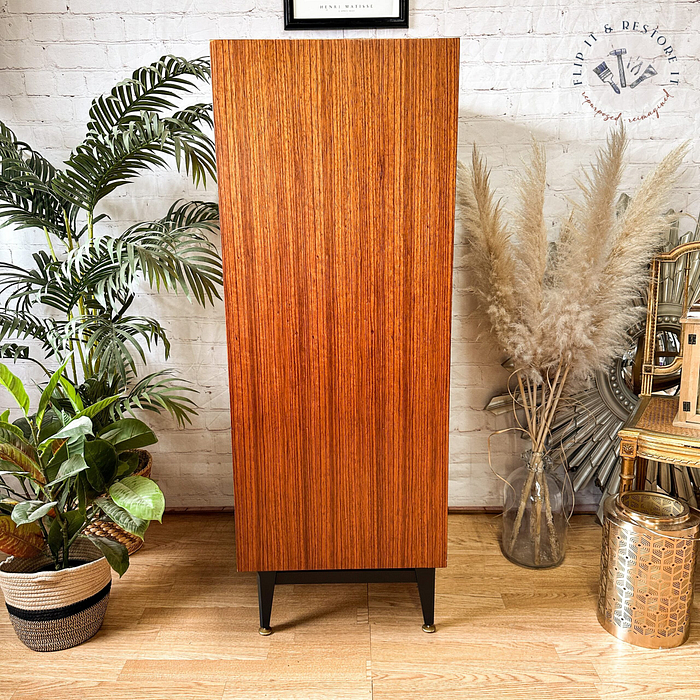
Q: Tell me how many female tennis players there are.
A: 0